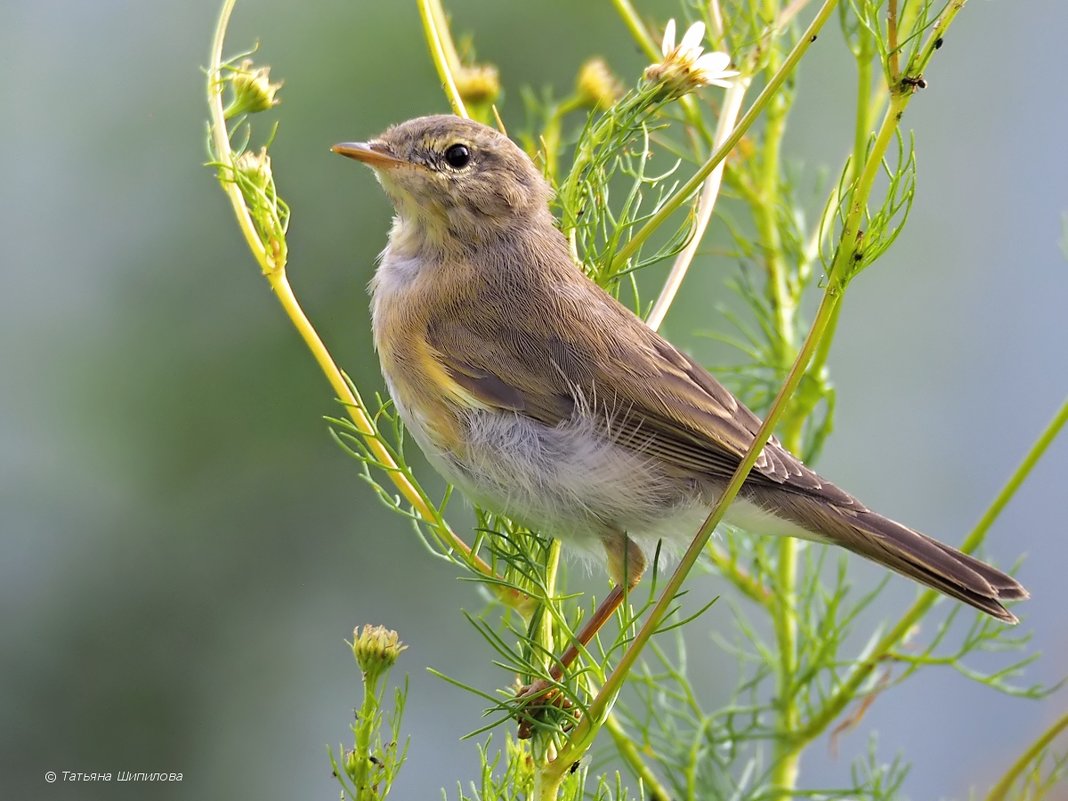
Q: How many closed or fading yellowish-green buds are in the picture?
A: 5